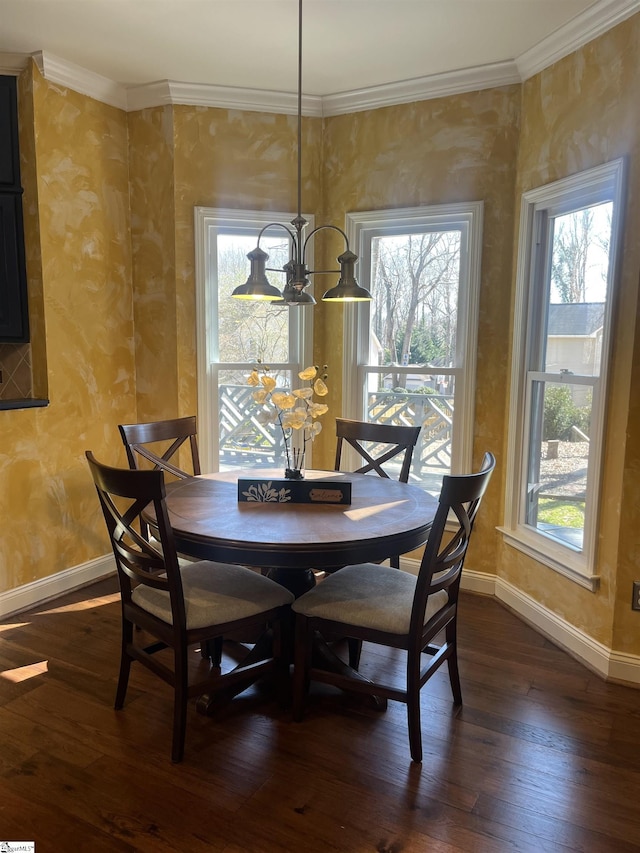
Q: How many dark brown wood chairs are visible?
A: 4